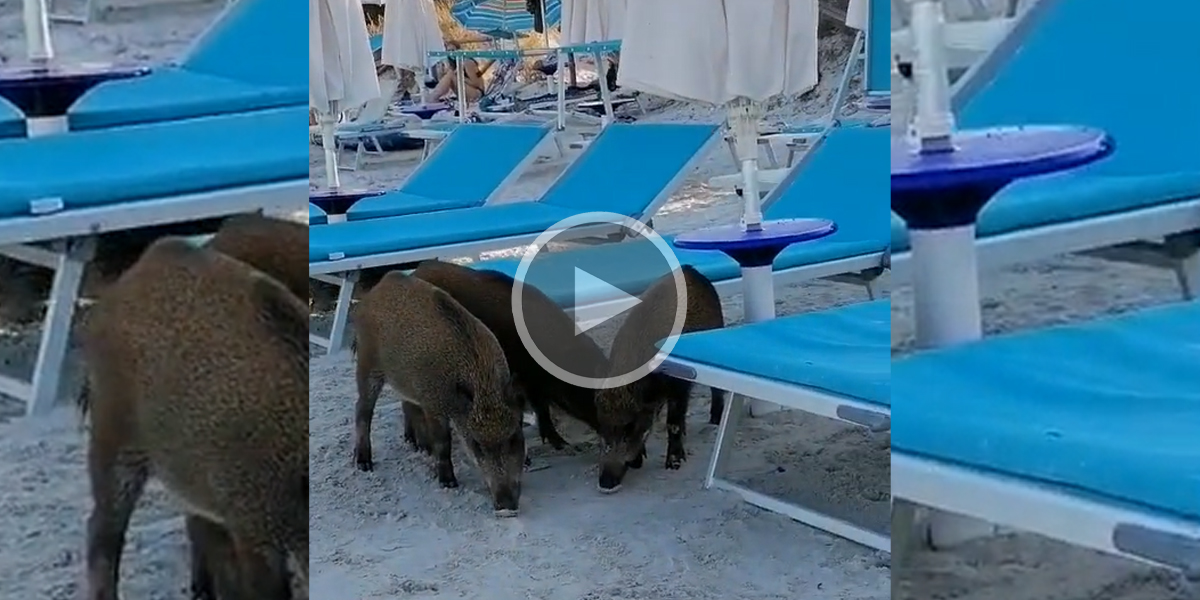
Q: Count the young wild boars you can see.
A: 3